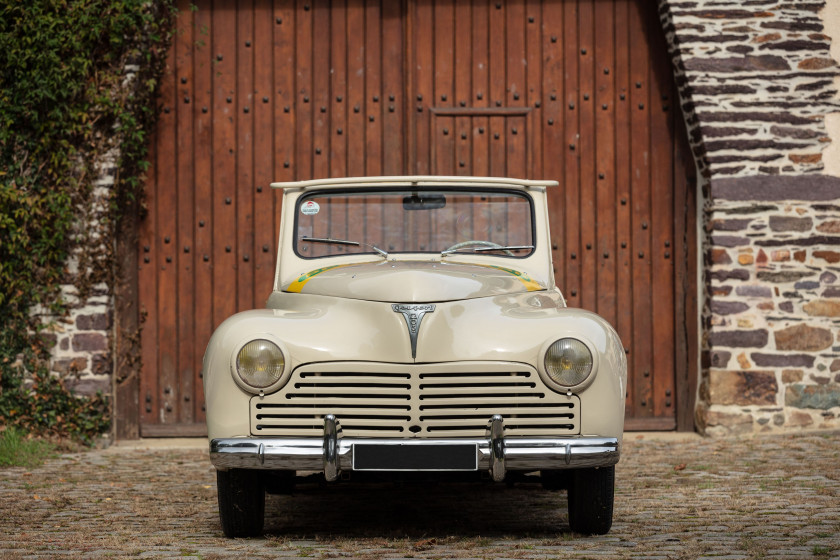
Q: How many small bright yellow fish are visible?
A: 0